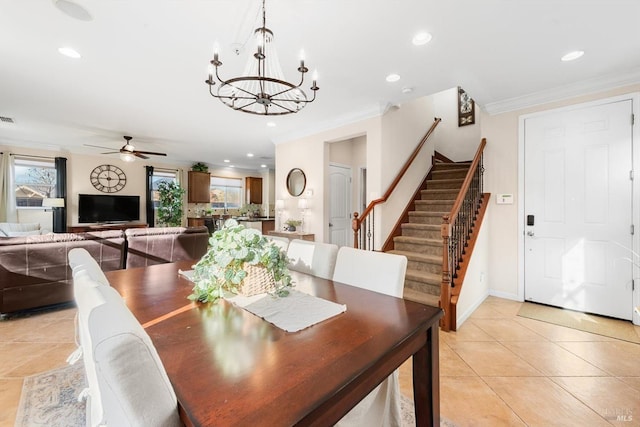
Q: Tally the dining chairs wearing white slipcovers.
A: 6